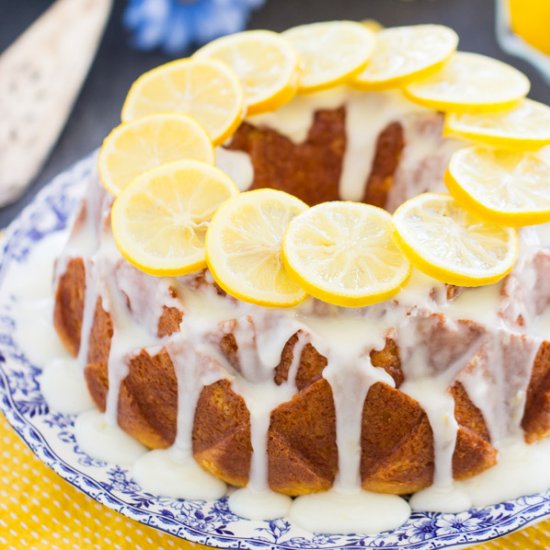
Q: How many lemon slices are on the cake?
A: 12